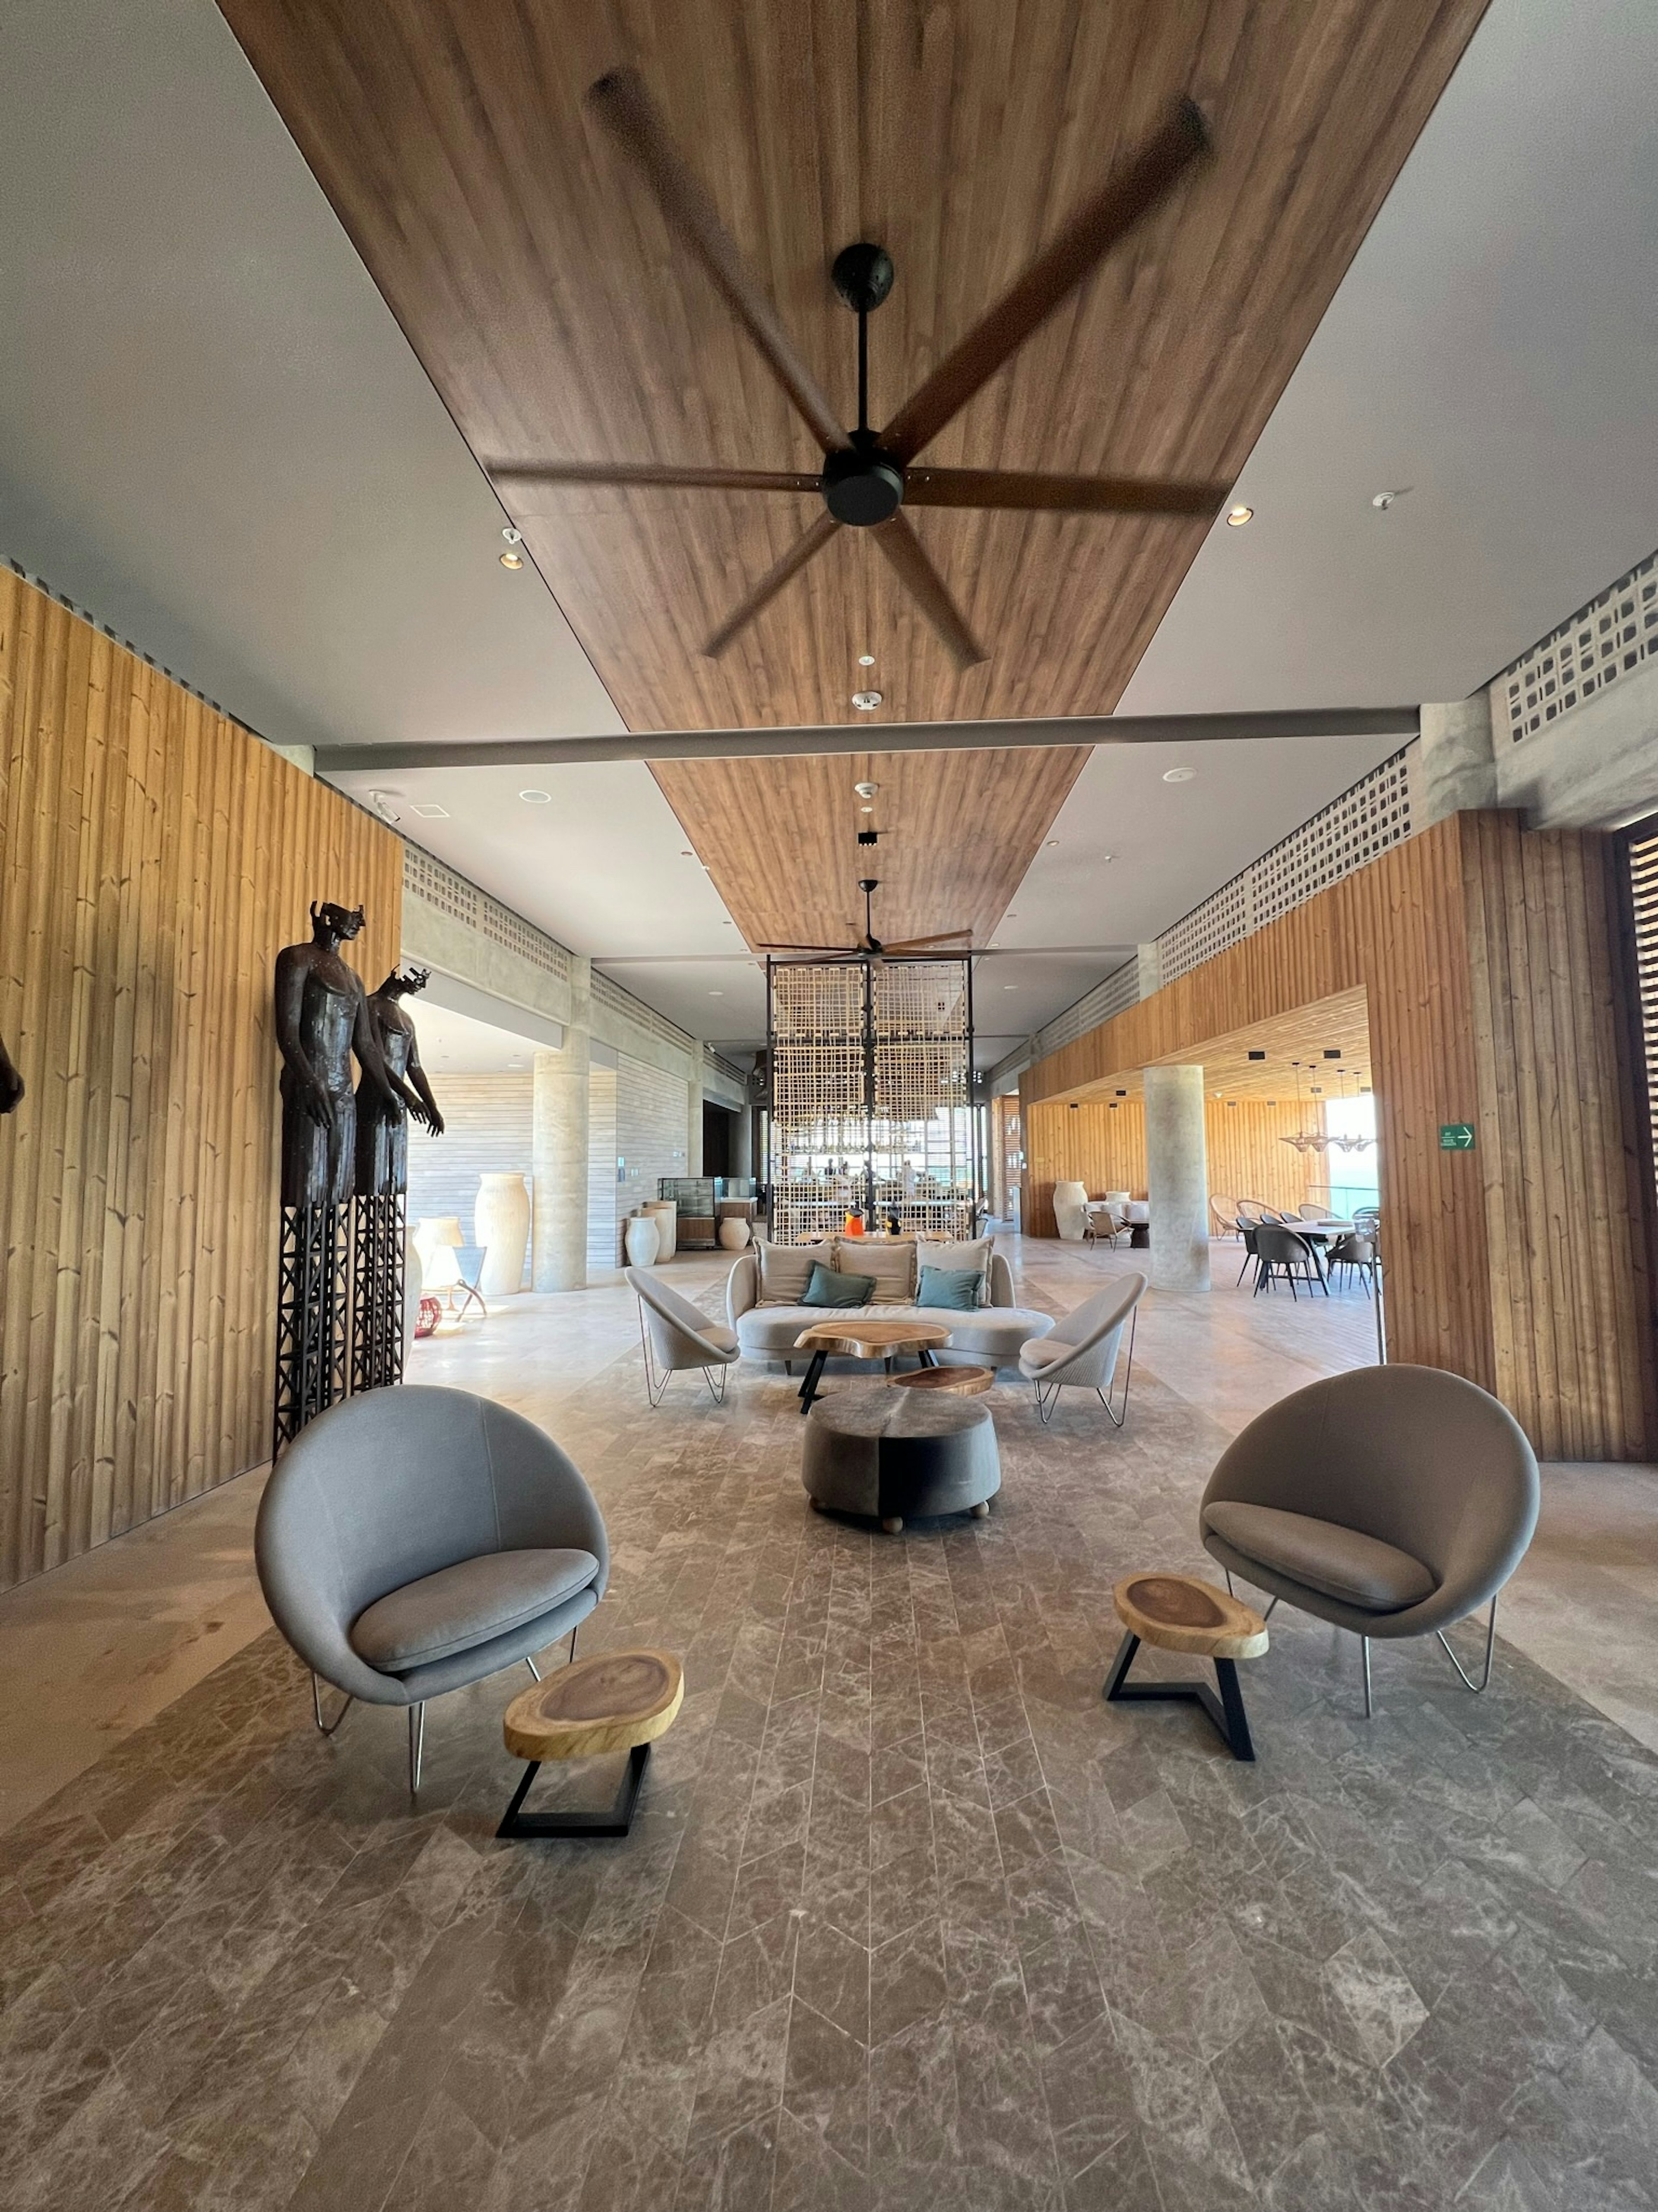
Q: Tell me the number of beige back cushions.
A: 3